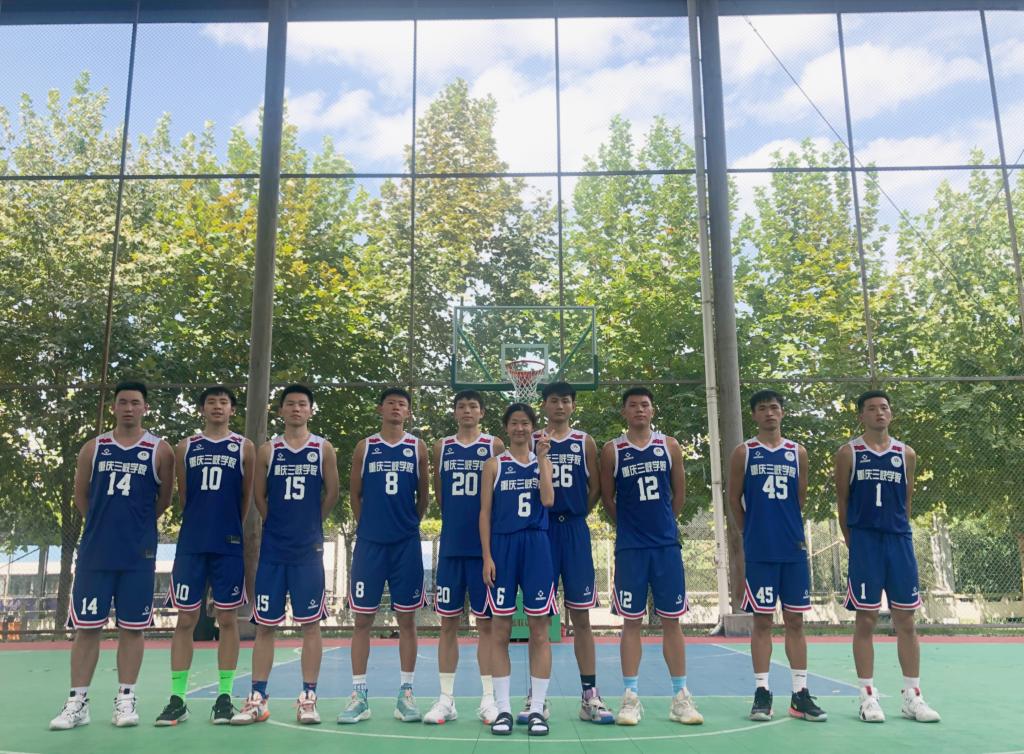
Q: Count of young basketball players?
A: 10